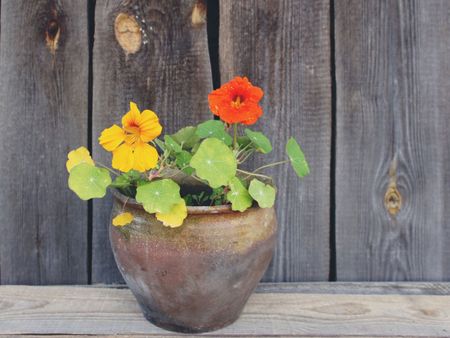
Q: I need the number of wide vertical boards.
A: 4